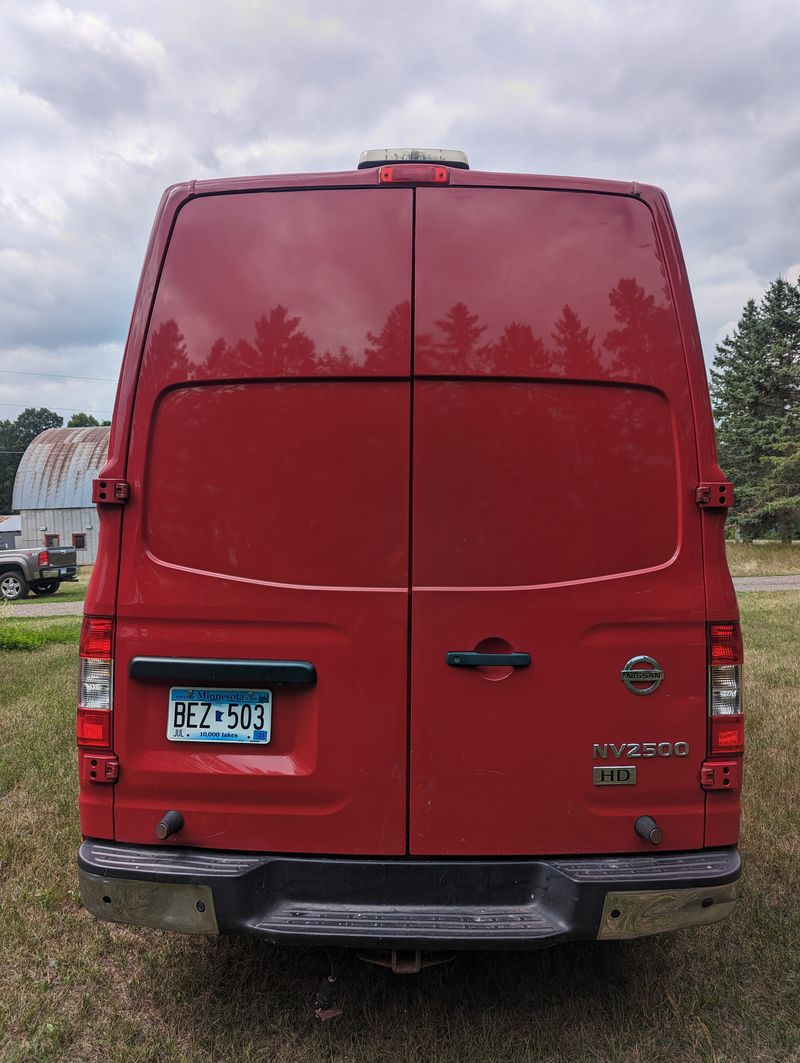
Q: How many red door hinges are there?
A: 4